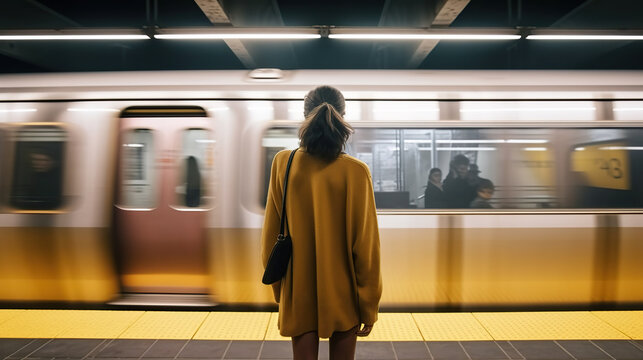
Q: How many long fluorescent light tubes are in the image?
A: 4